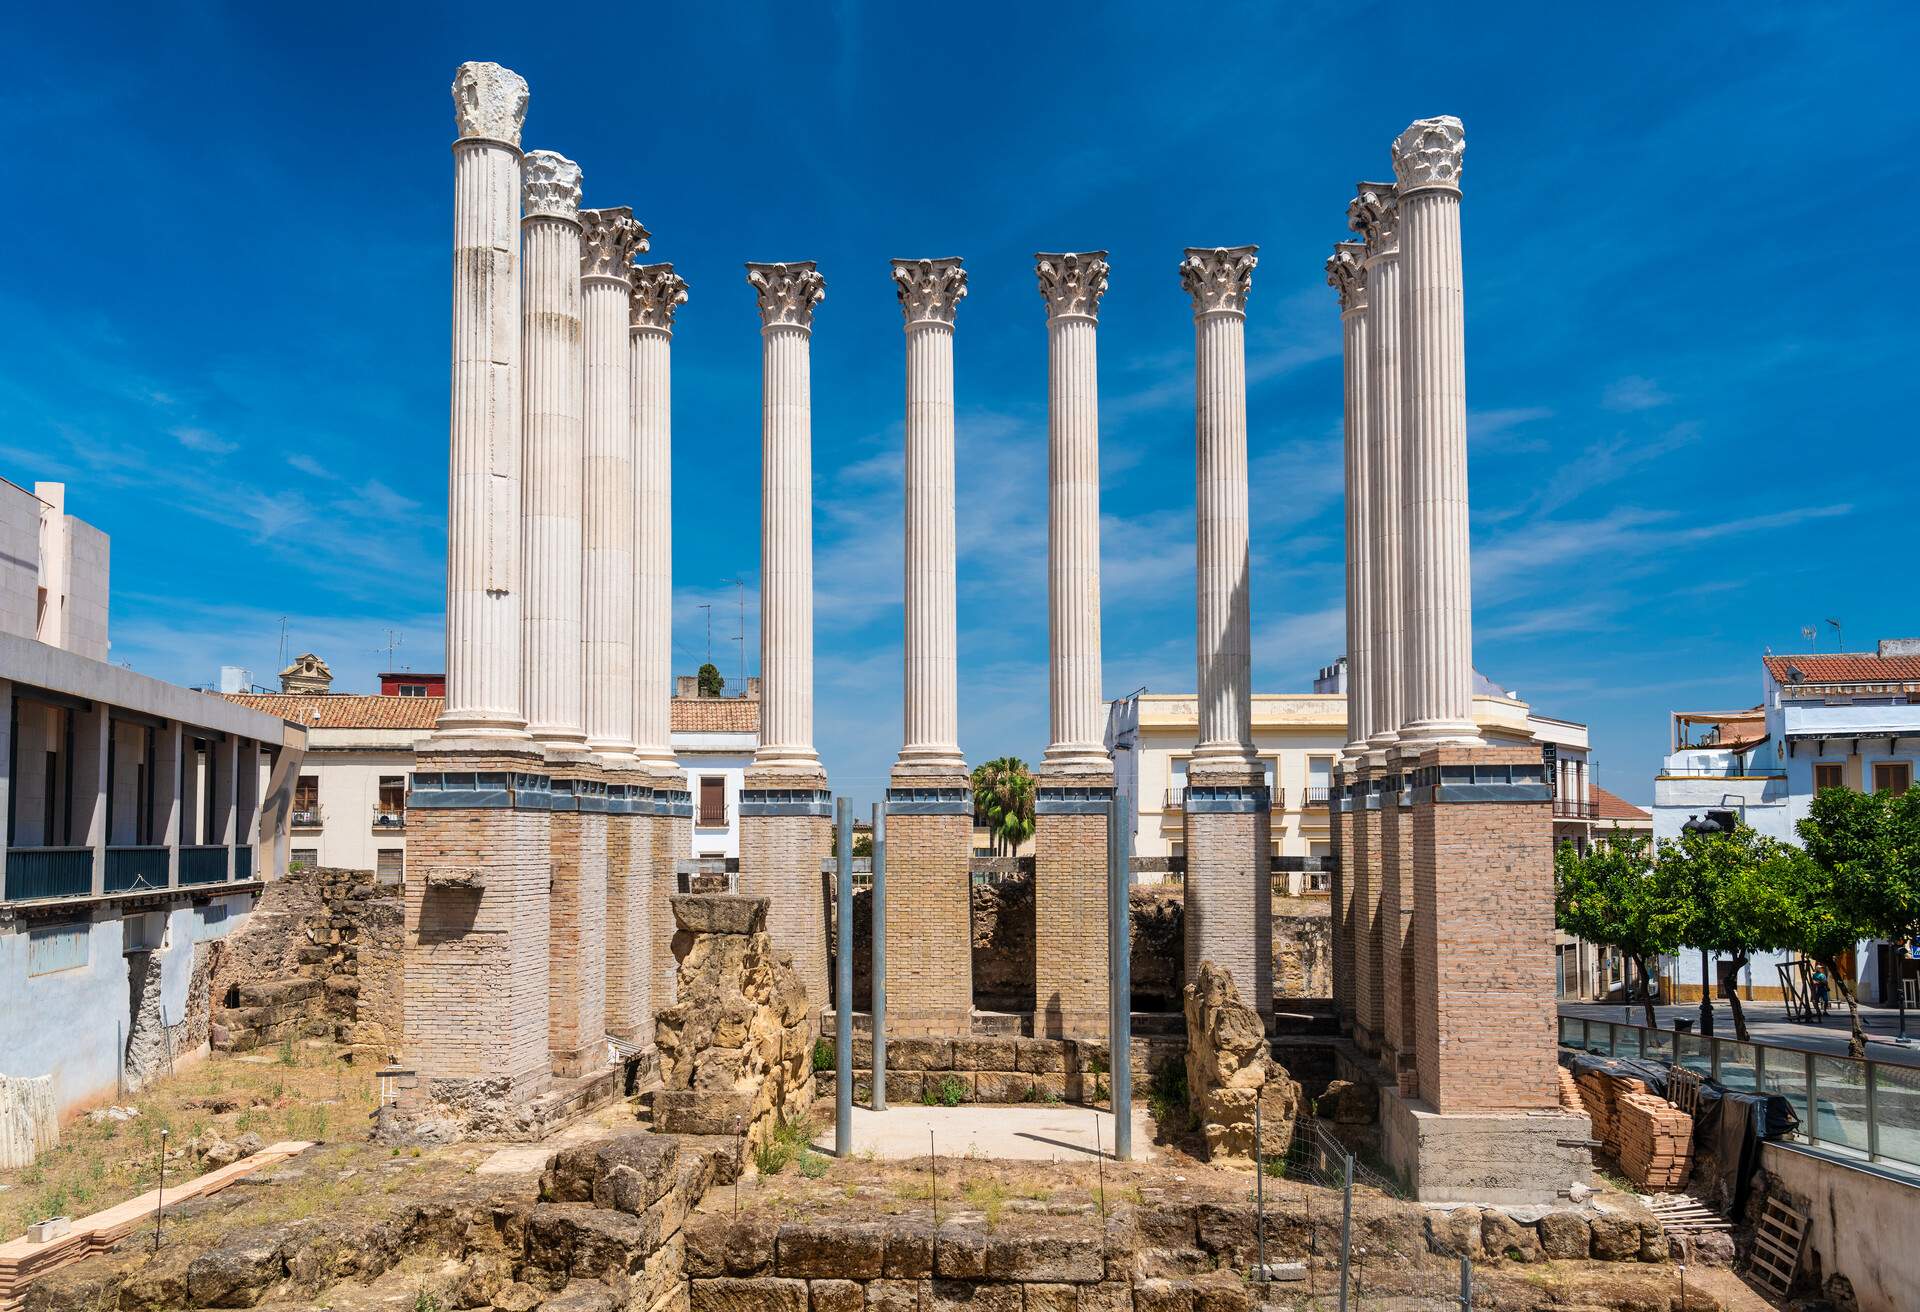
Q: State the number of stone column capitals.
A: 11